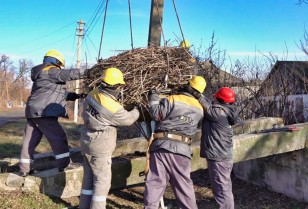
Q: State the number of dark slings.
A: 4